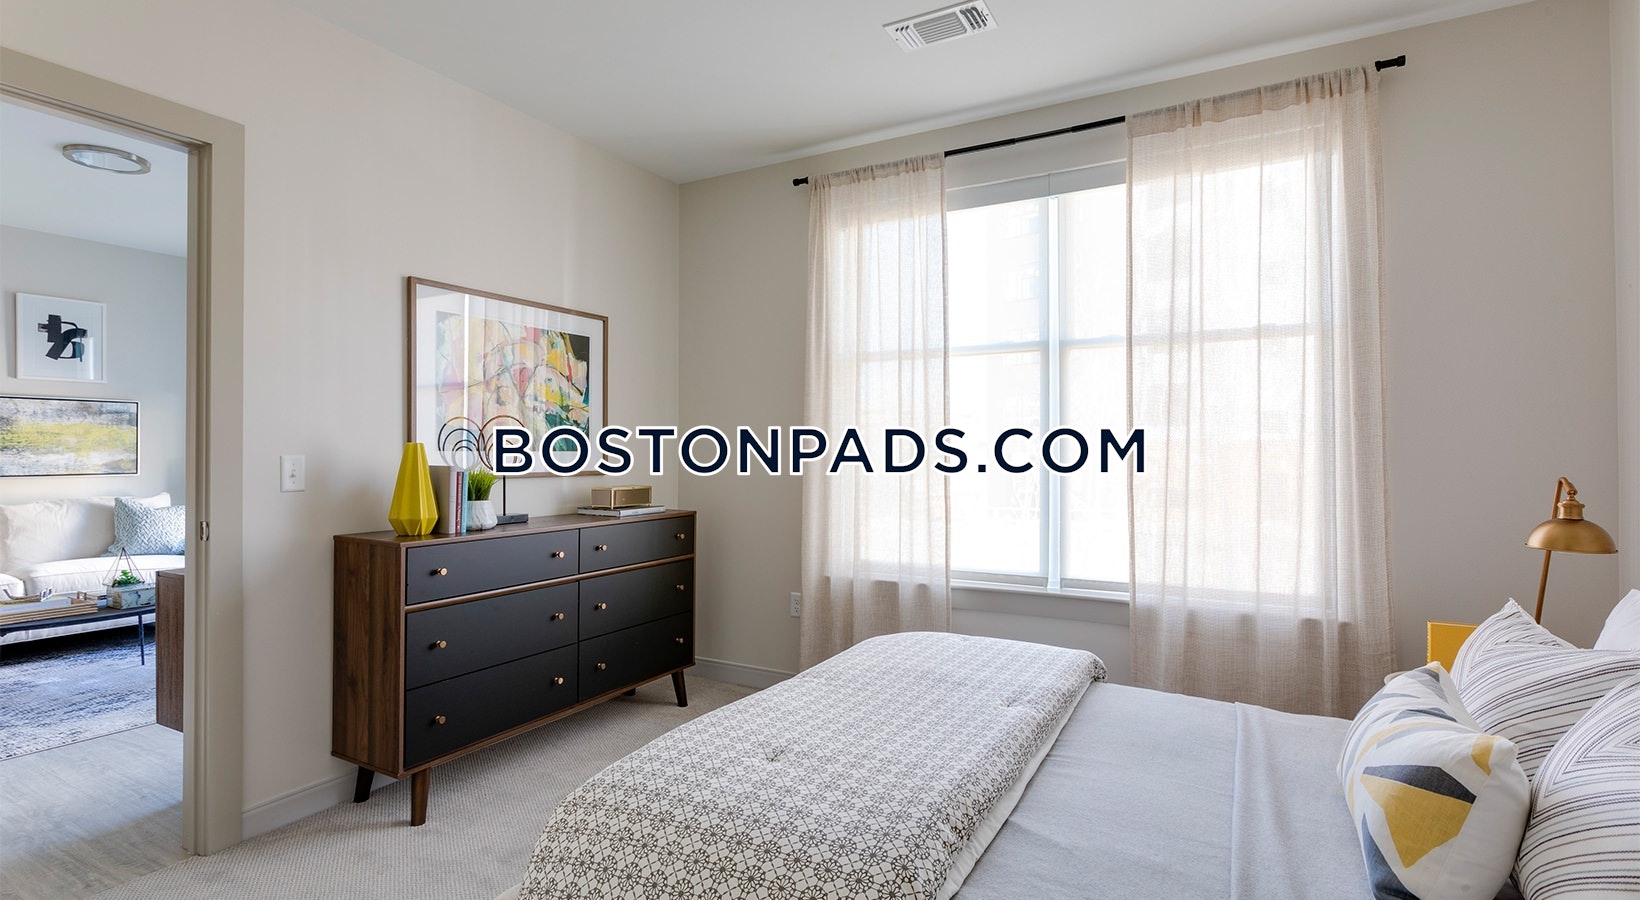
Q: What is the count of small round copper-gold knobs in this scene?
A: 12